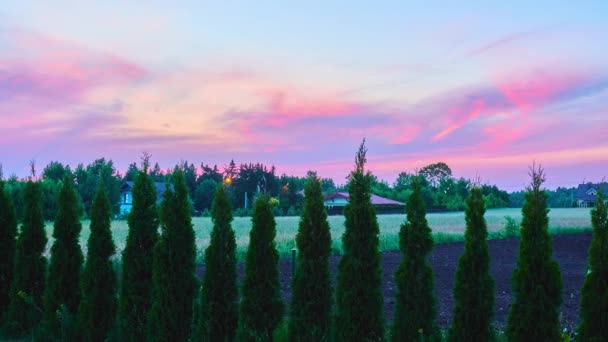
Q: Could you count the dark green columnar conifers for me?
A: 14